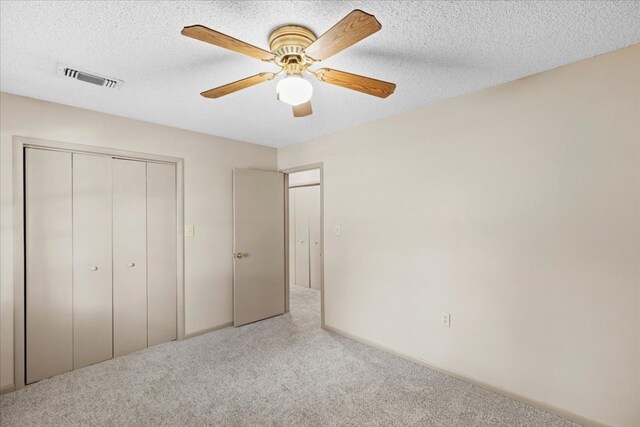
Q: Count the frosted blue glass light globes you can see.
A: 0